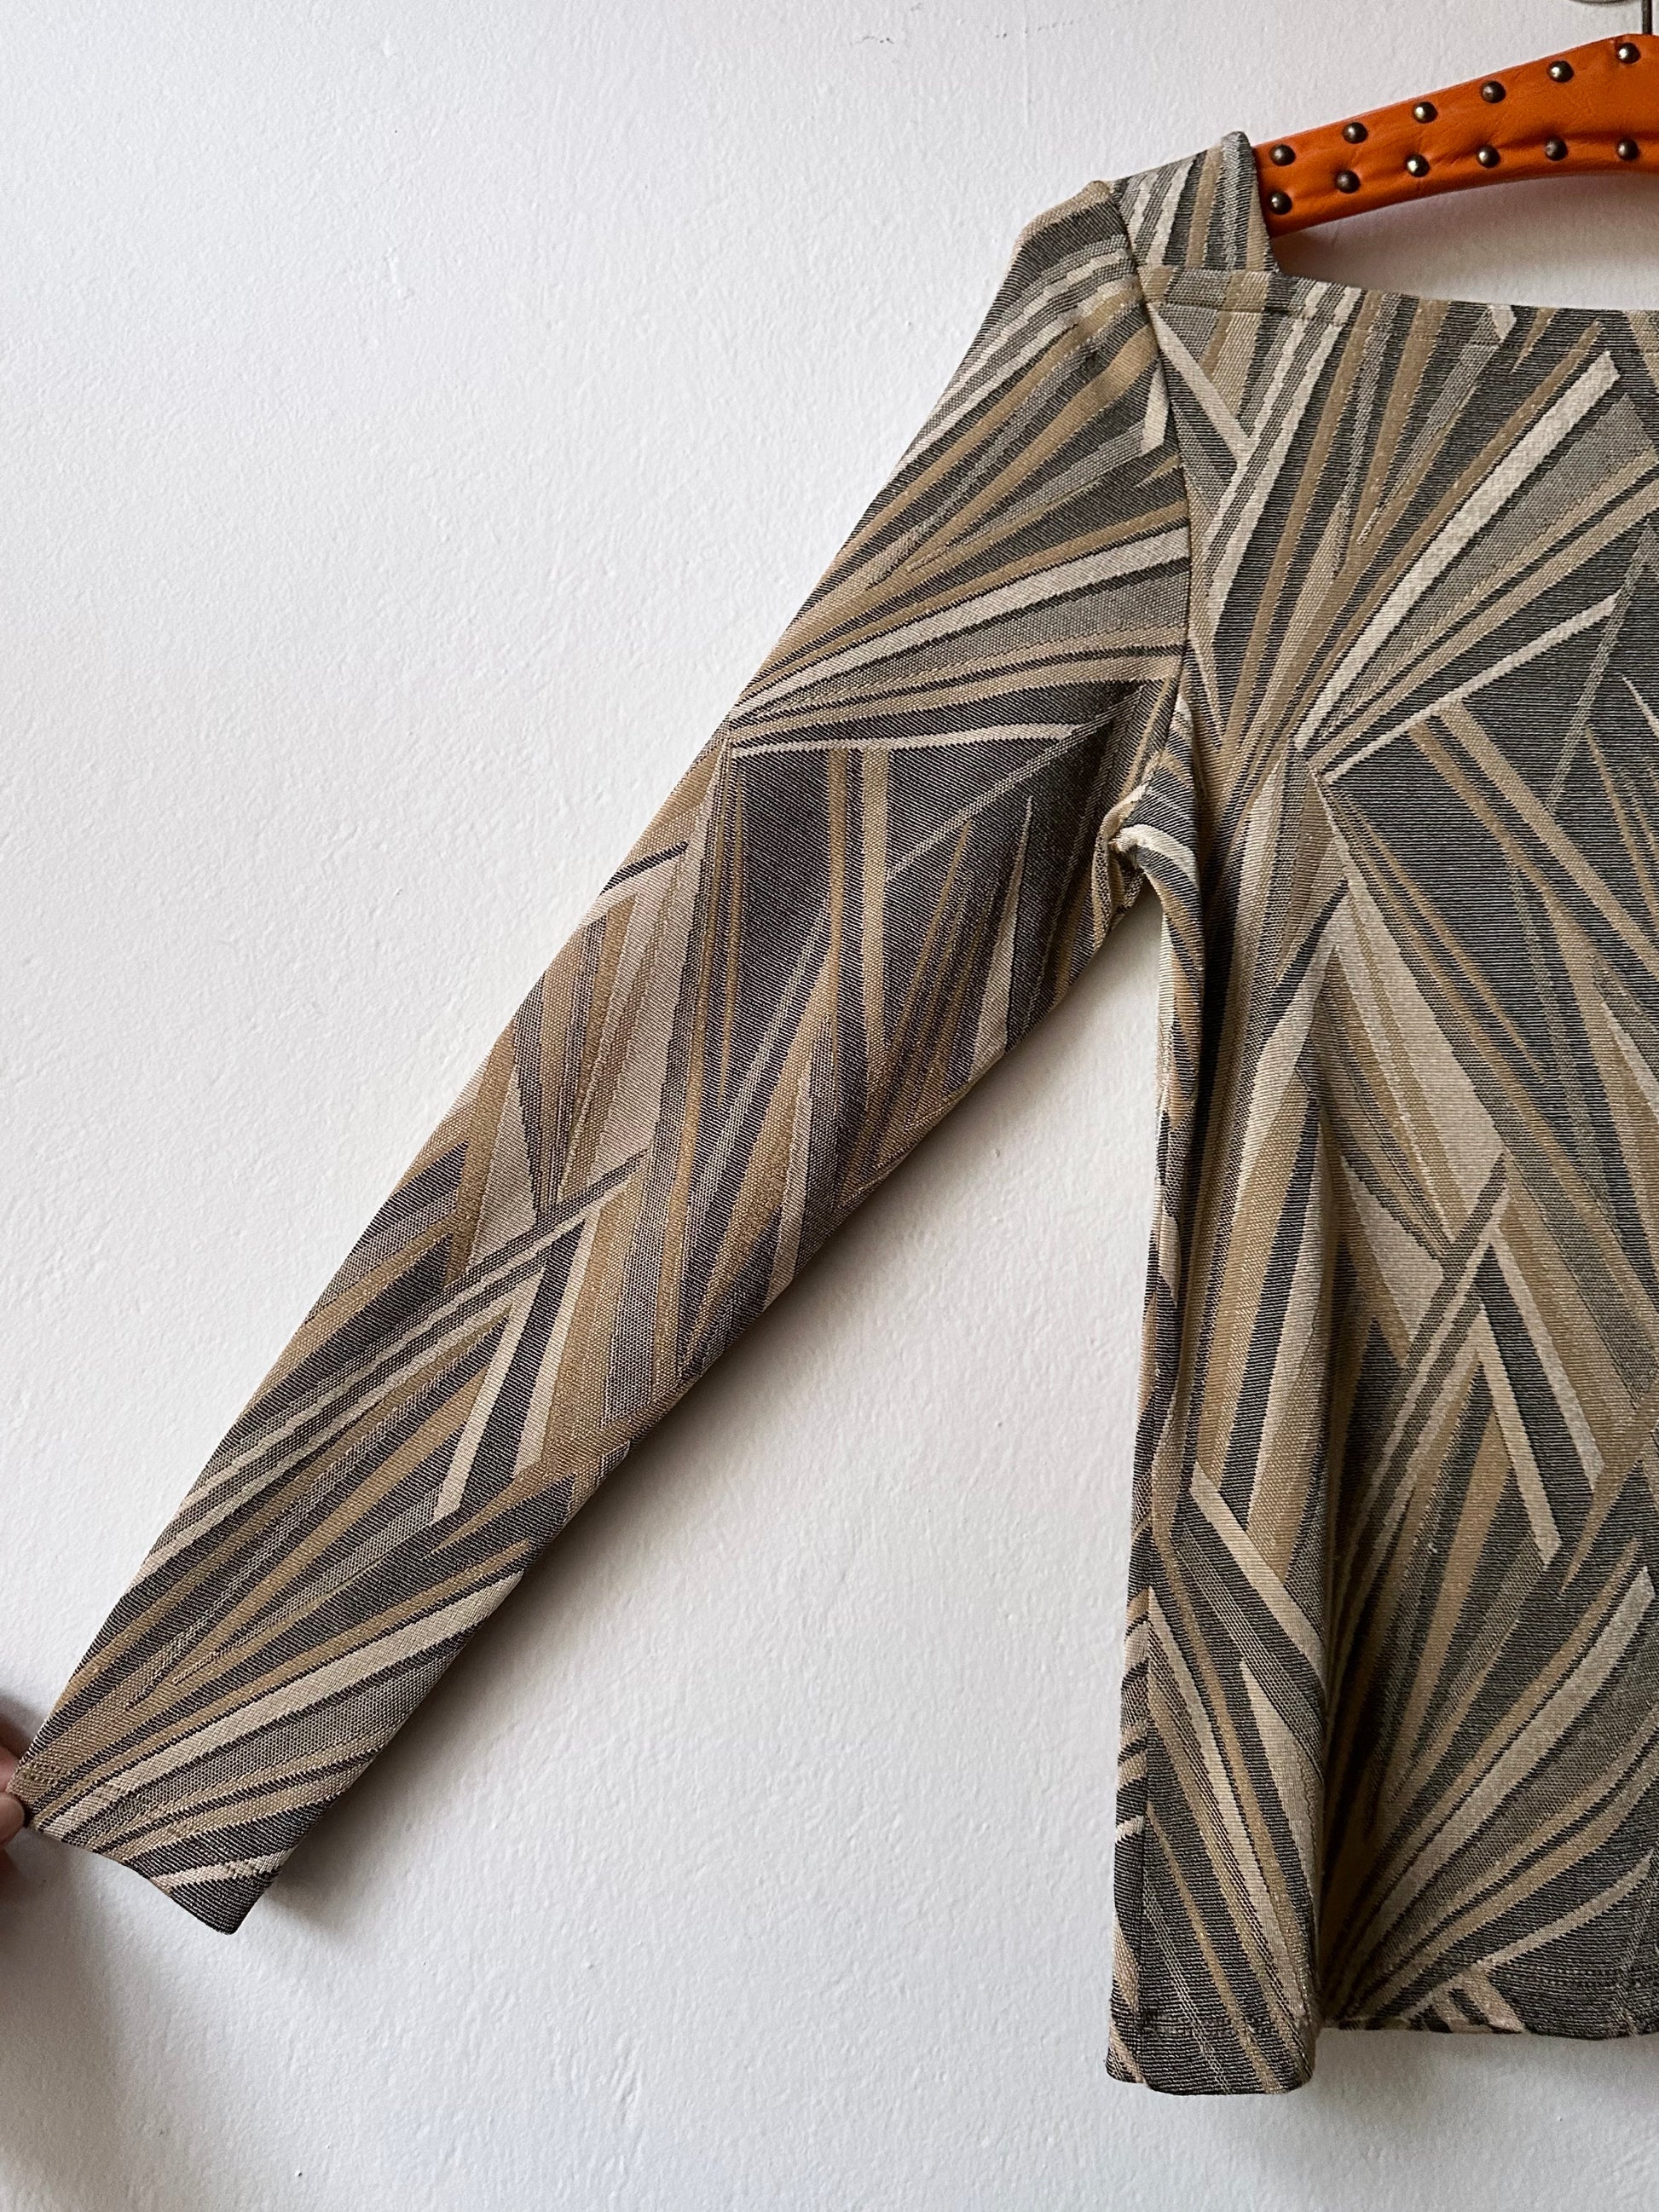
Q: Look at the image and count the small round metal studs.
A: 12